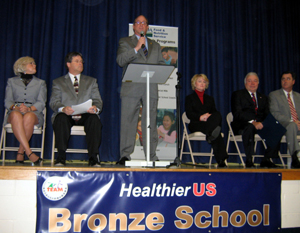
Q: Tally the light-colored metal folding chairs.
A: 5